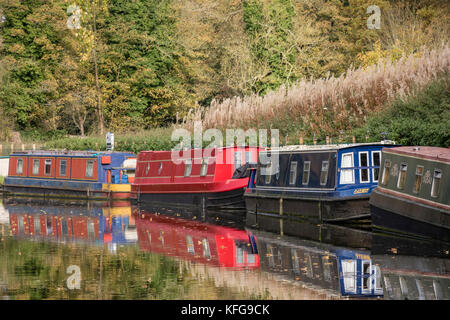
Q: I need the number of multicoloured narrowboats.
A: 4